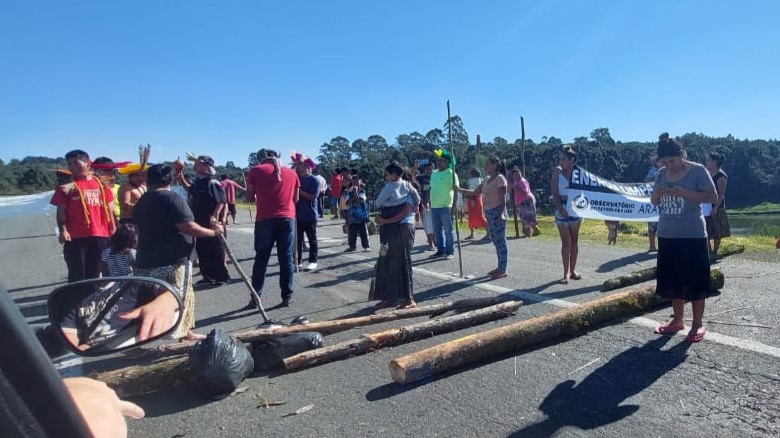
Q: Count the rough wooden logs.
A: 5